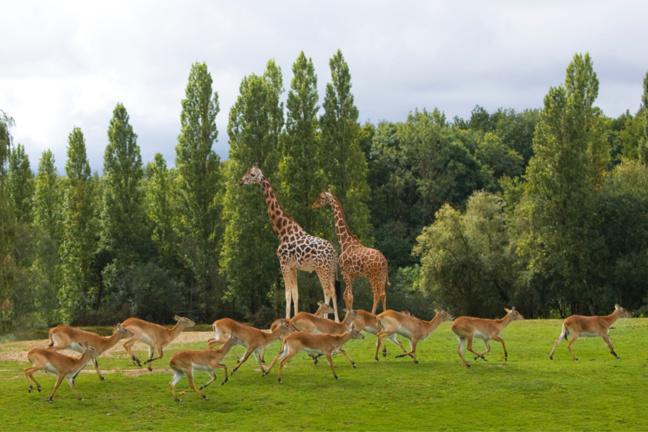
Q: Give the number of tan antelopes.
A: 12